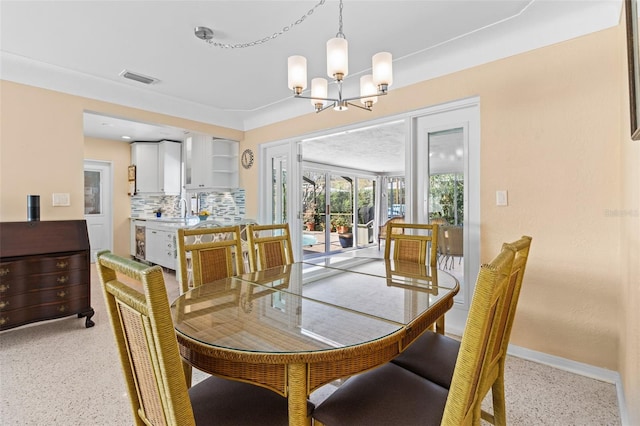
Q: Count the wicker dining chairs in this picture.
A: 6